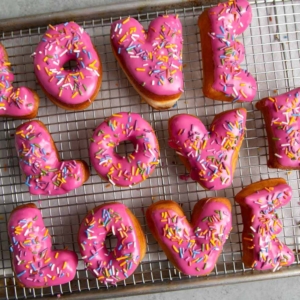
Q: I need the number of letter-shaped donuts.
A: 12